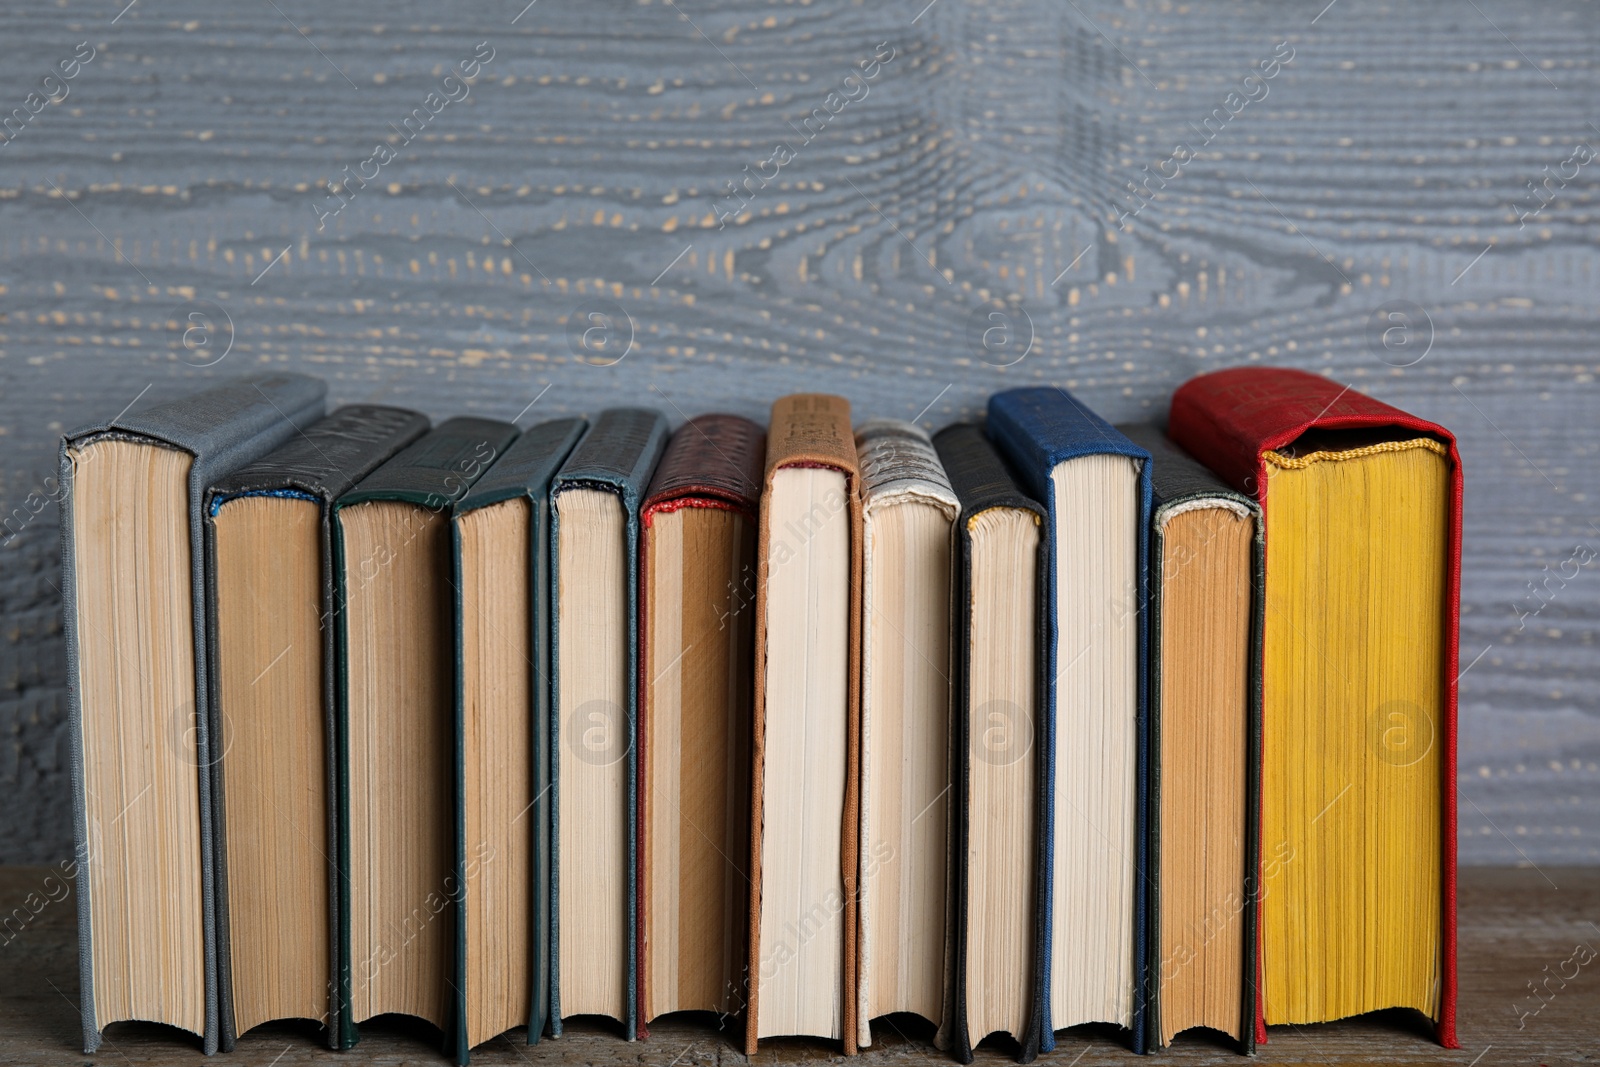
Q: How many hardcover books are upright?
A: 12